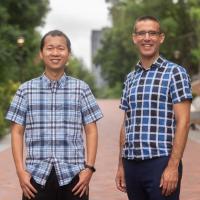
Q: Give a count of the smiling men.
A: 2